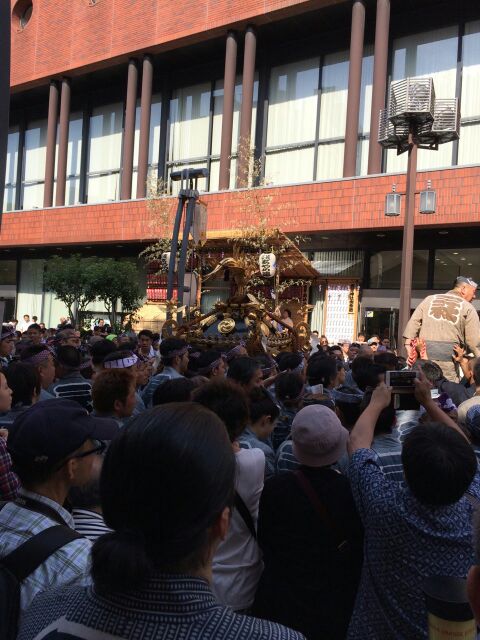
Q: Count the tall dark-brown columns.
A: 8